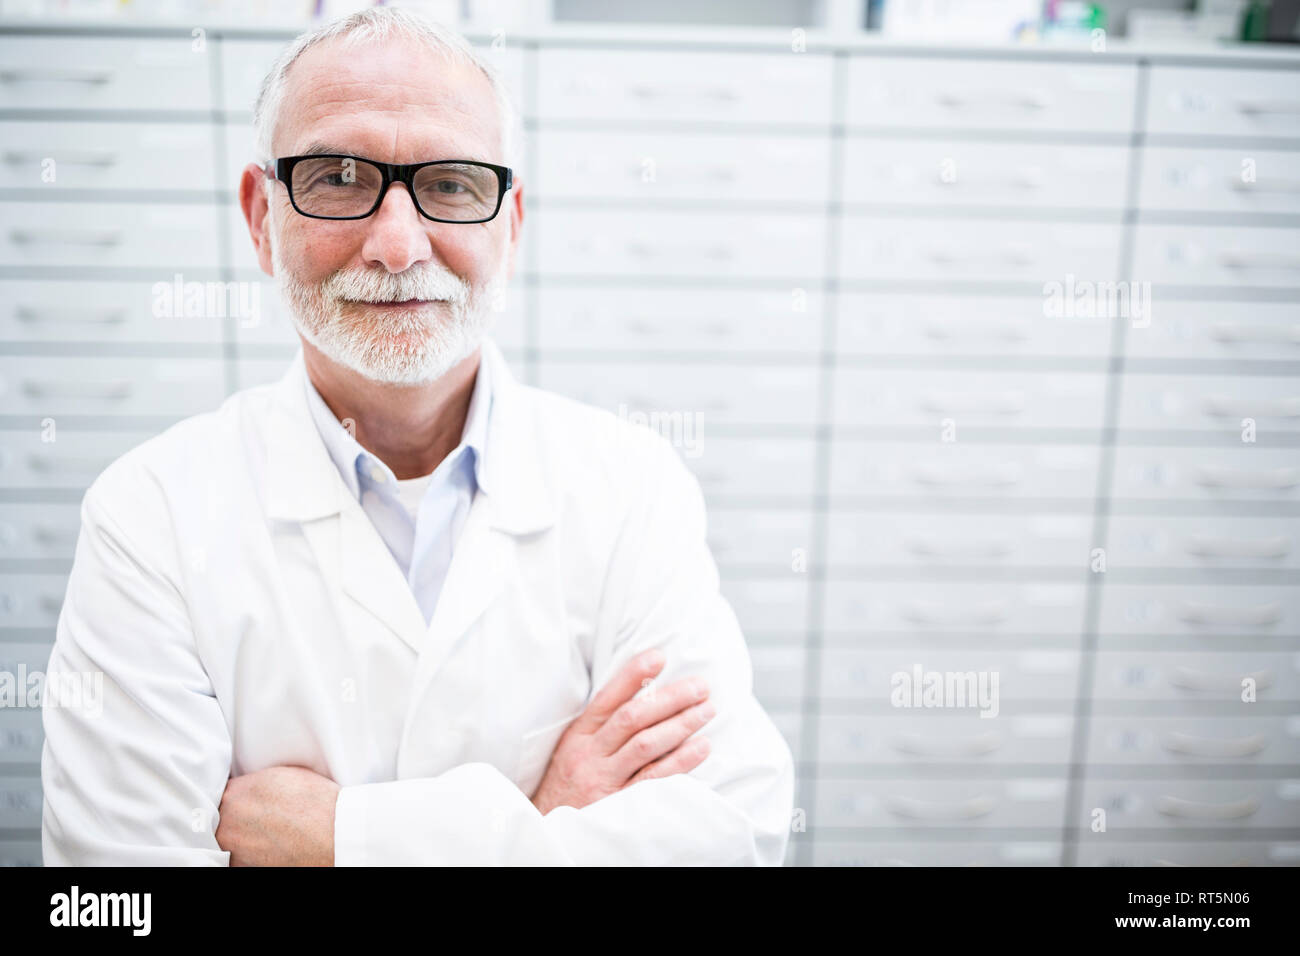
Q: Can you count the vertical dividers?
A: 4